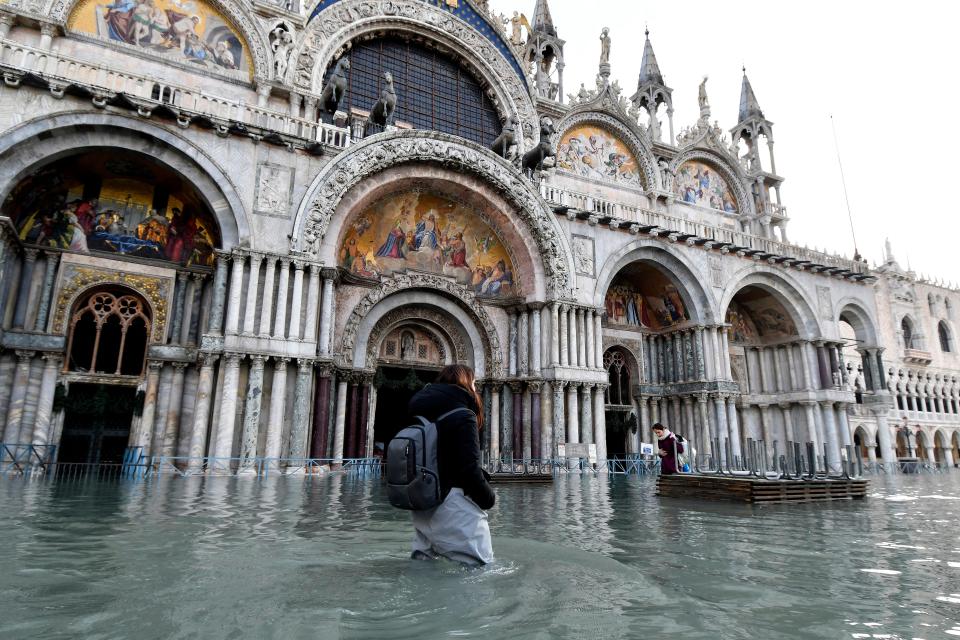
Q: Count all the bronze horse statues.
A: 4